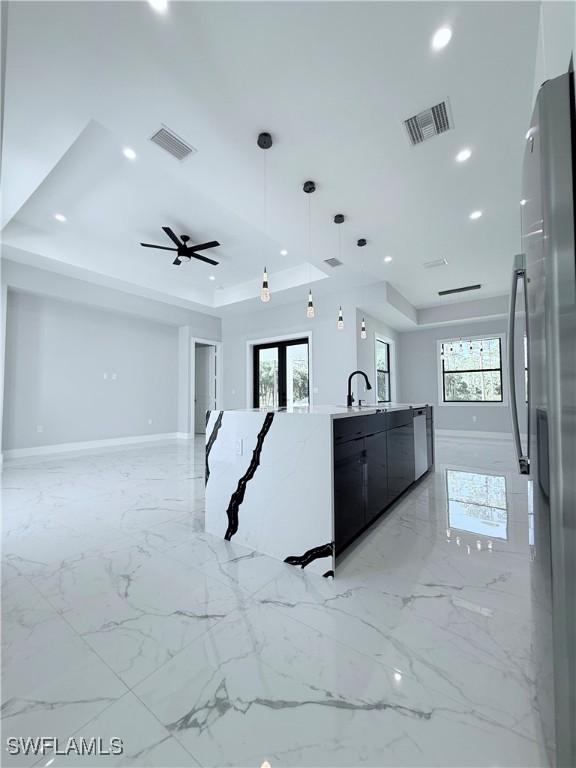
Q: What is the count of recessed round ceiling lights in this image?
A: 9